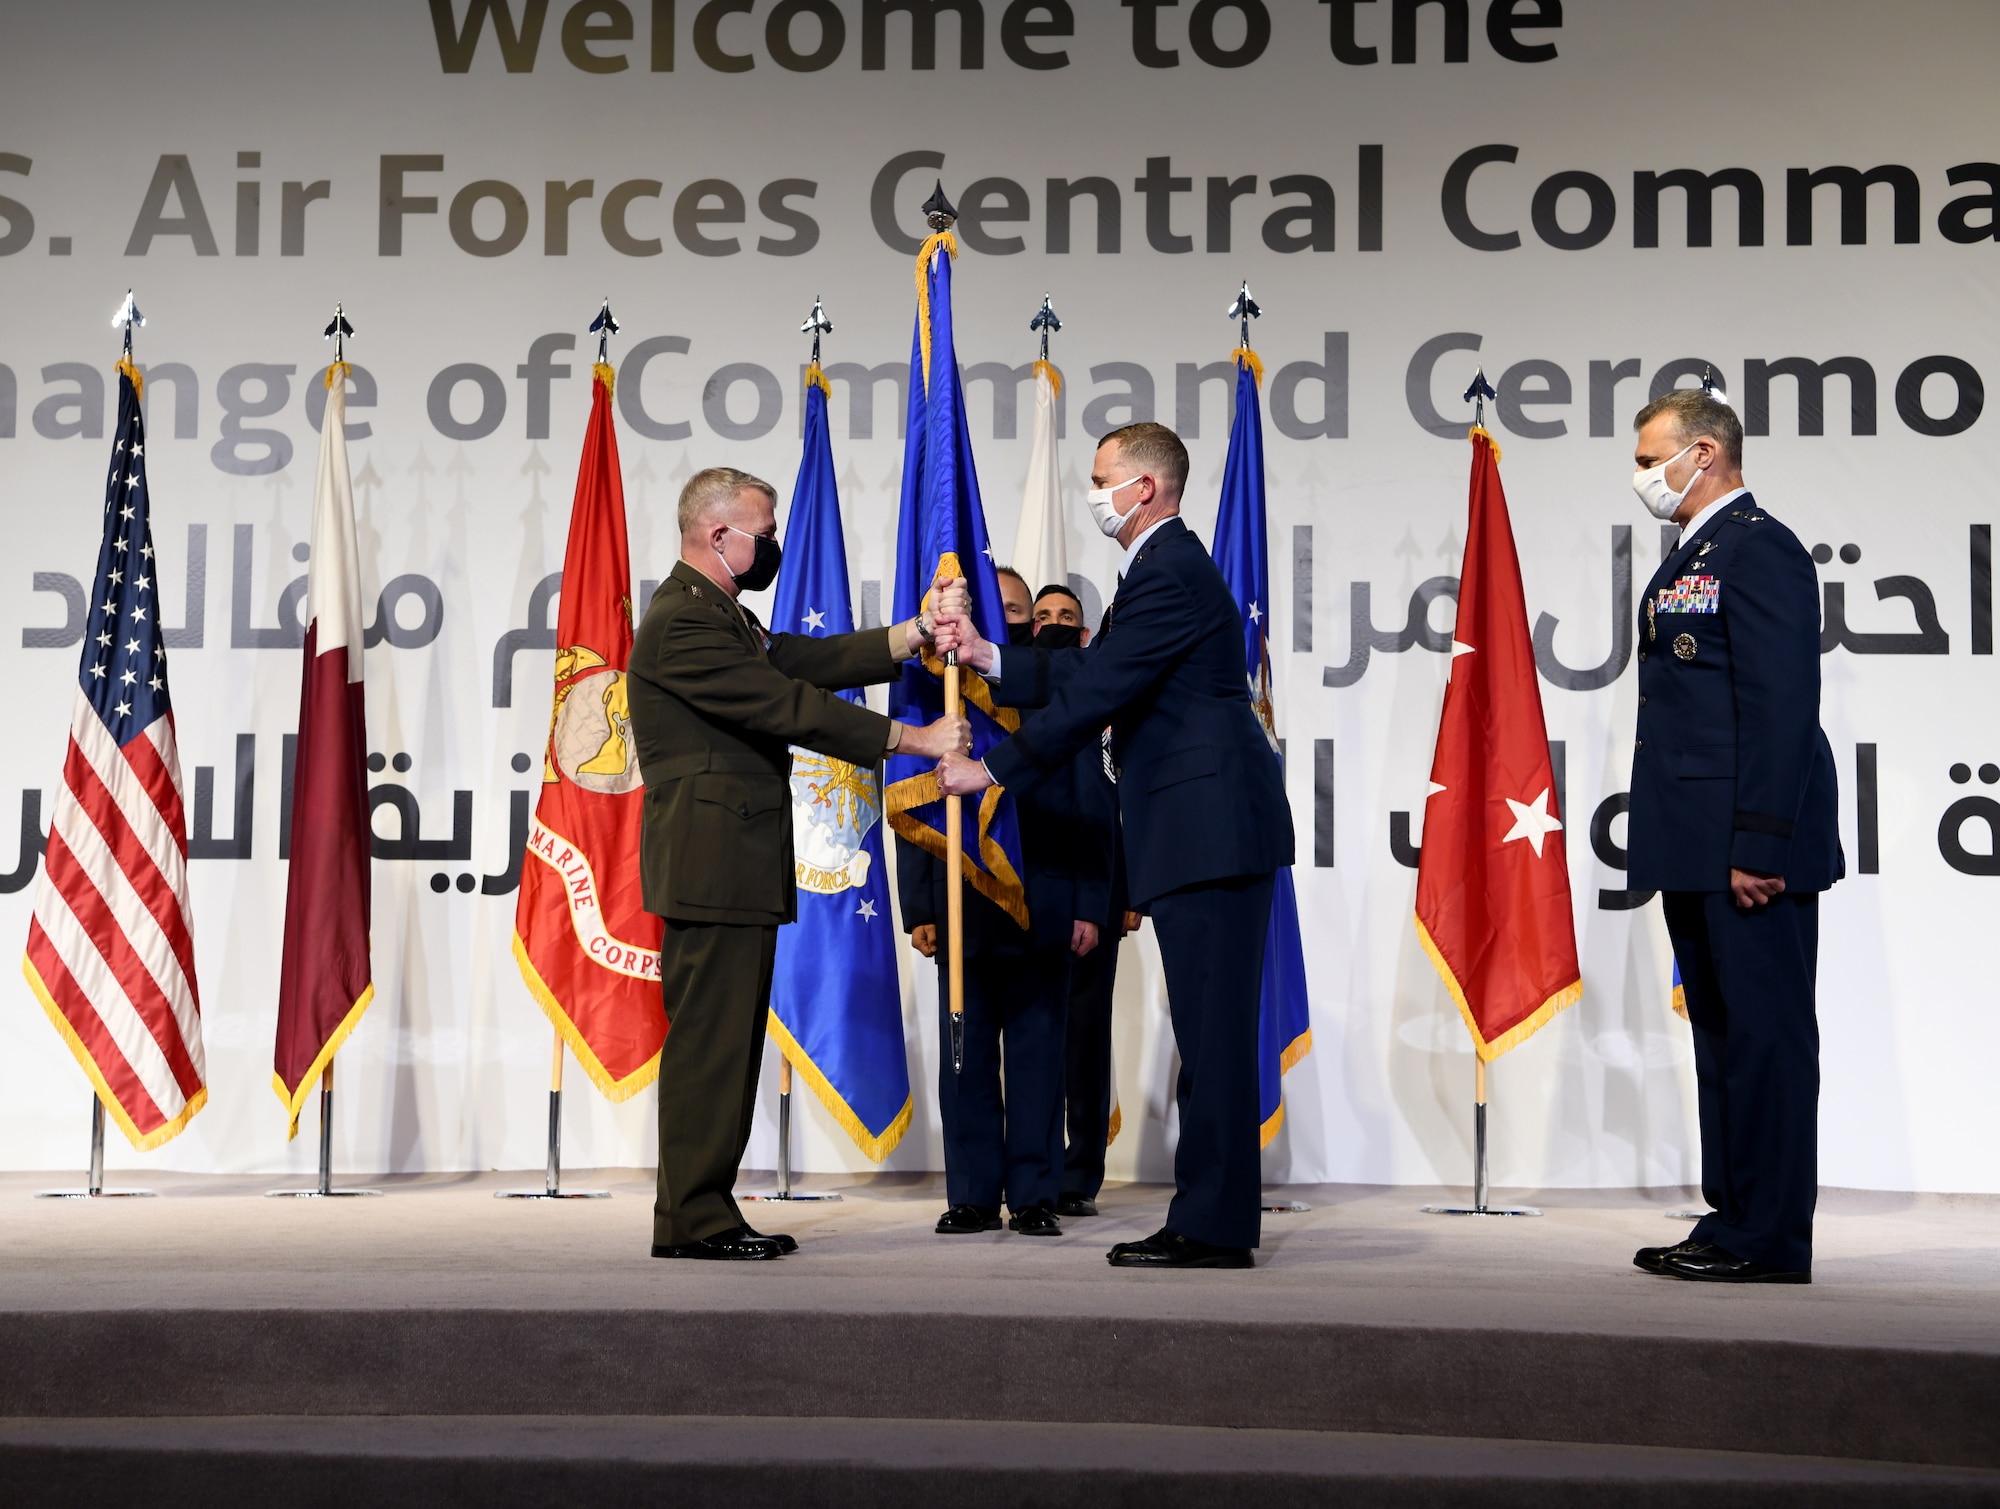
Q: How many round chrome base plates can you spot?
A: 7